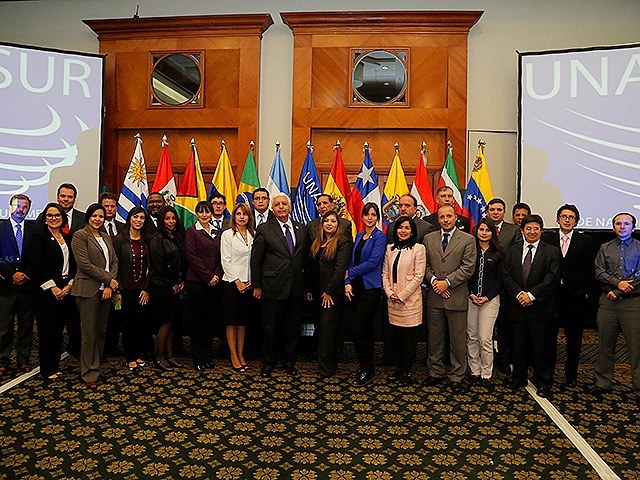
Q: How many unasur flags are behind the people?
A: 1